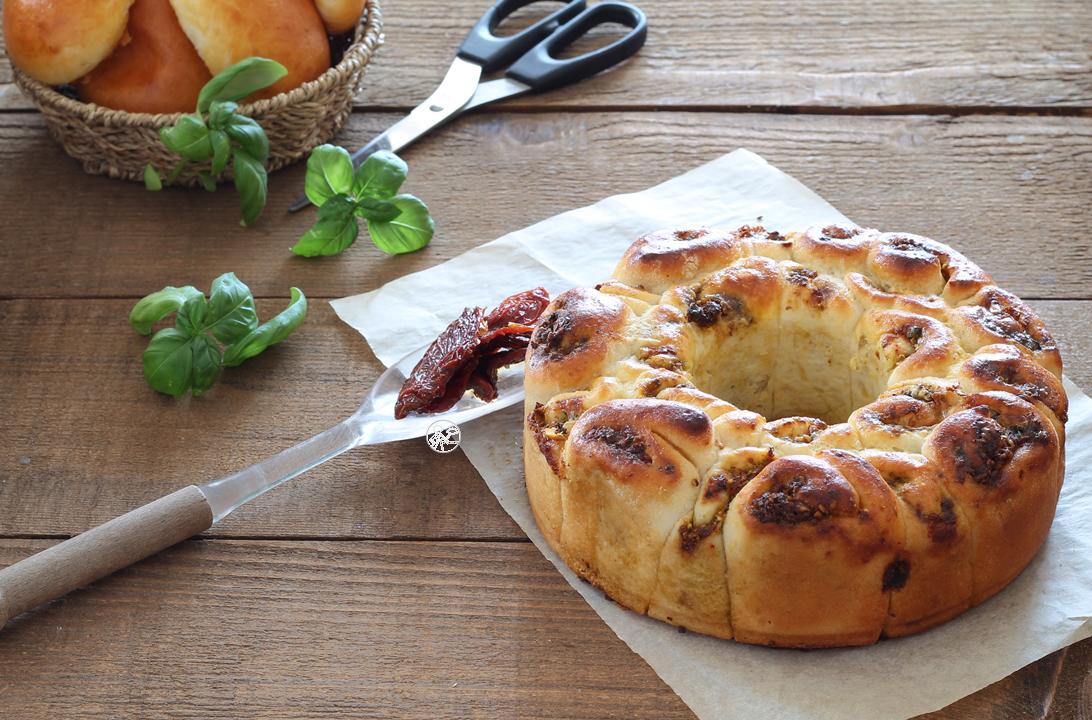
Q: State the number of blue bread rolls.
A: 0